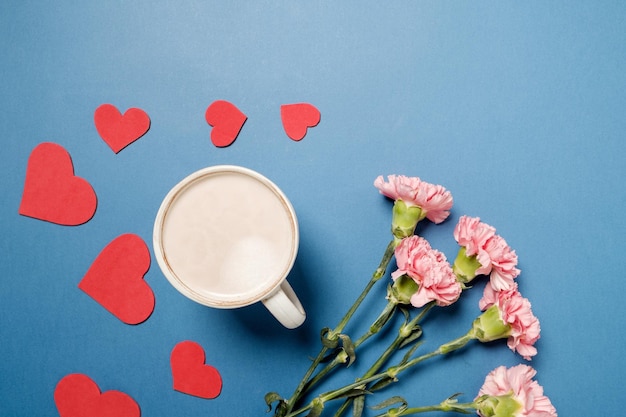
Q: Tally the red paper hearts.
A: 7